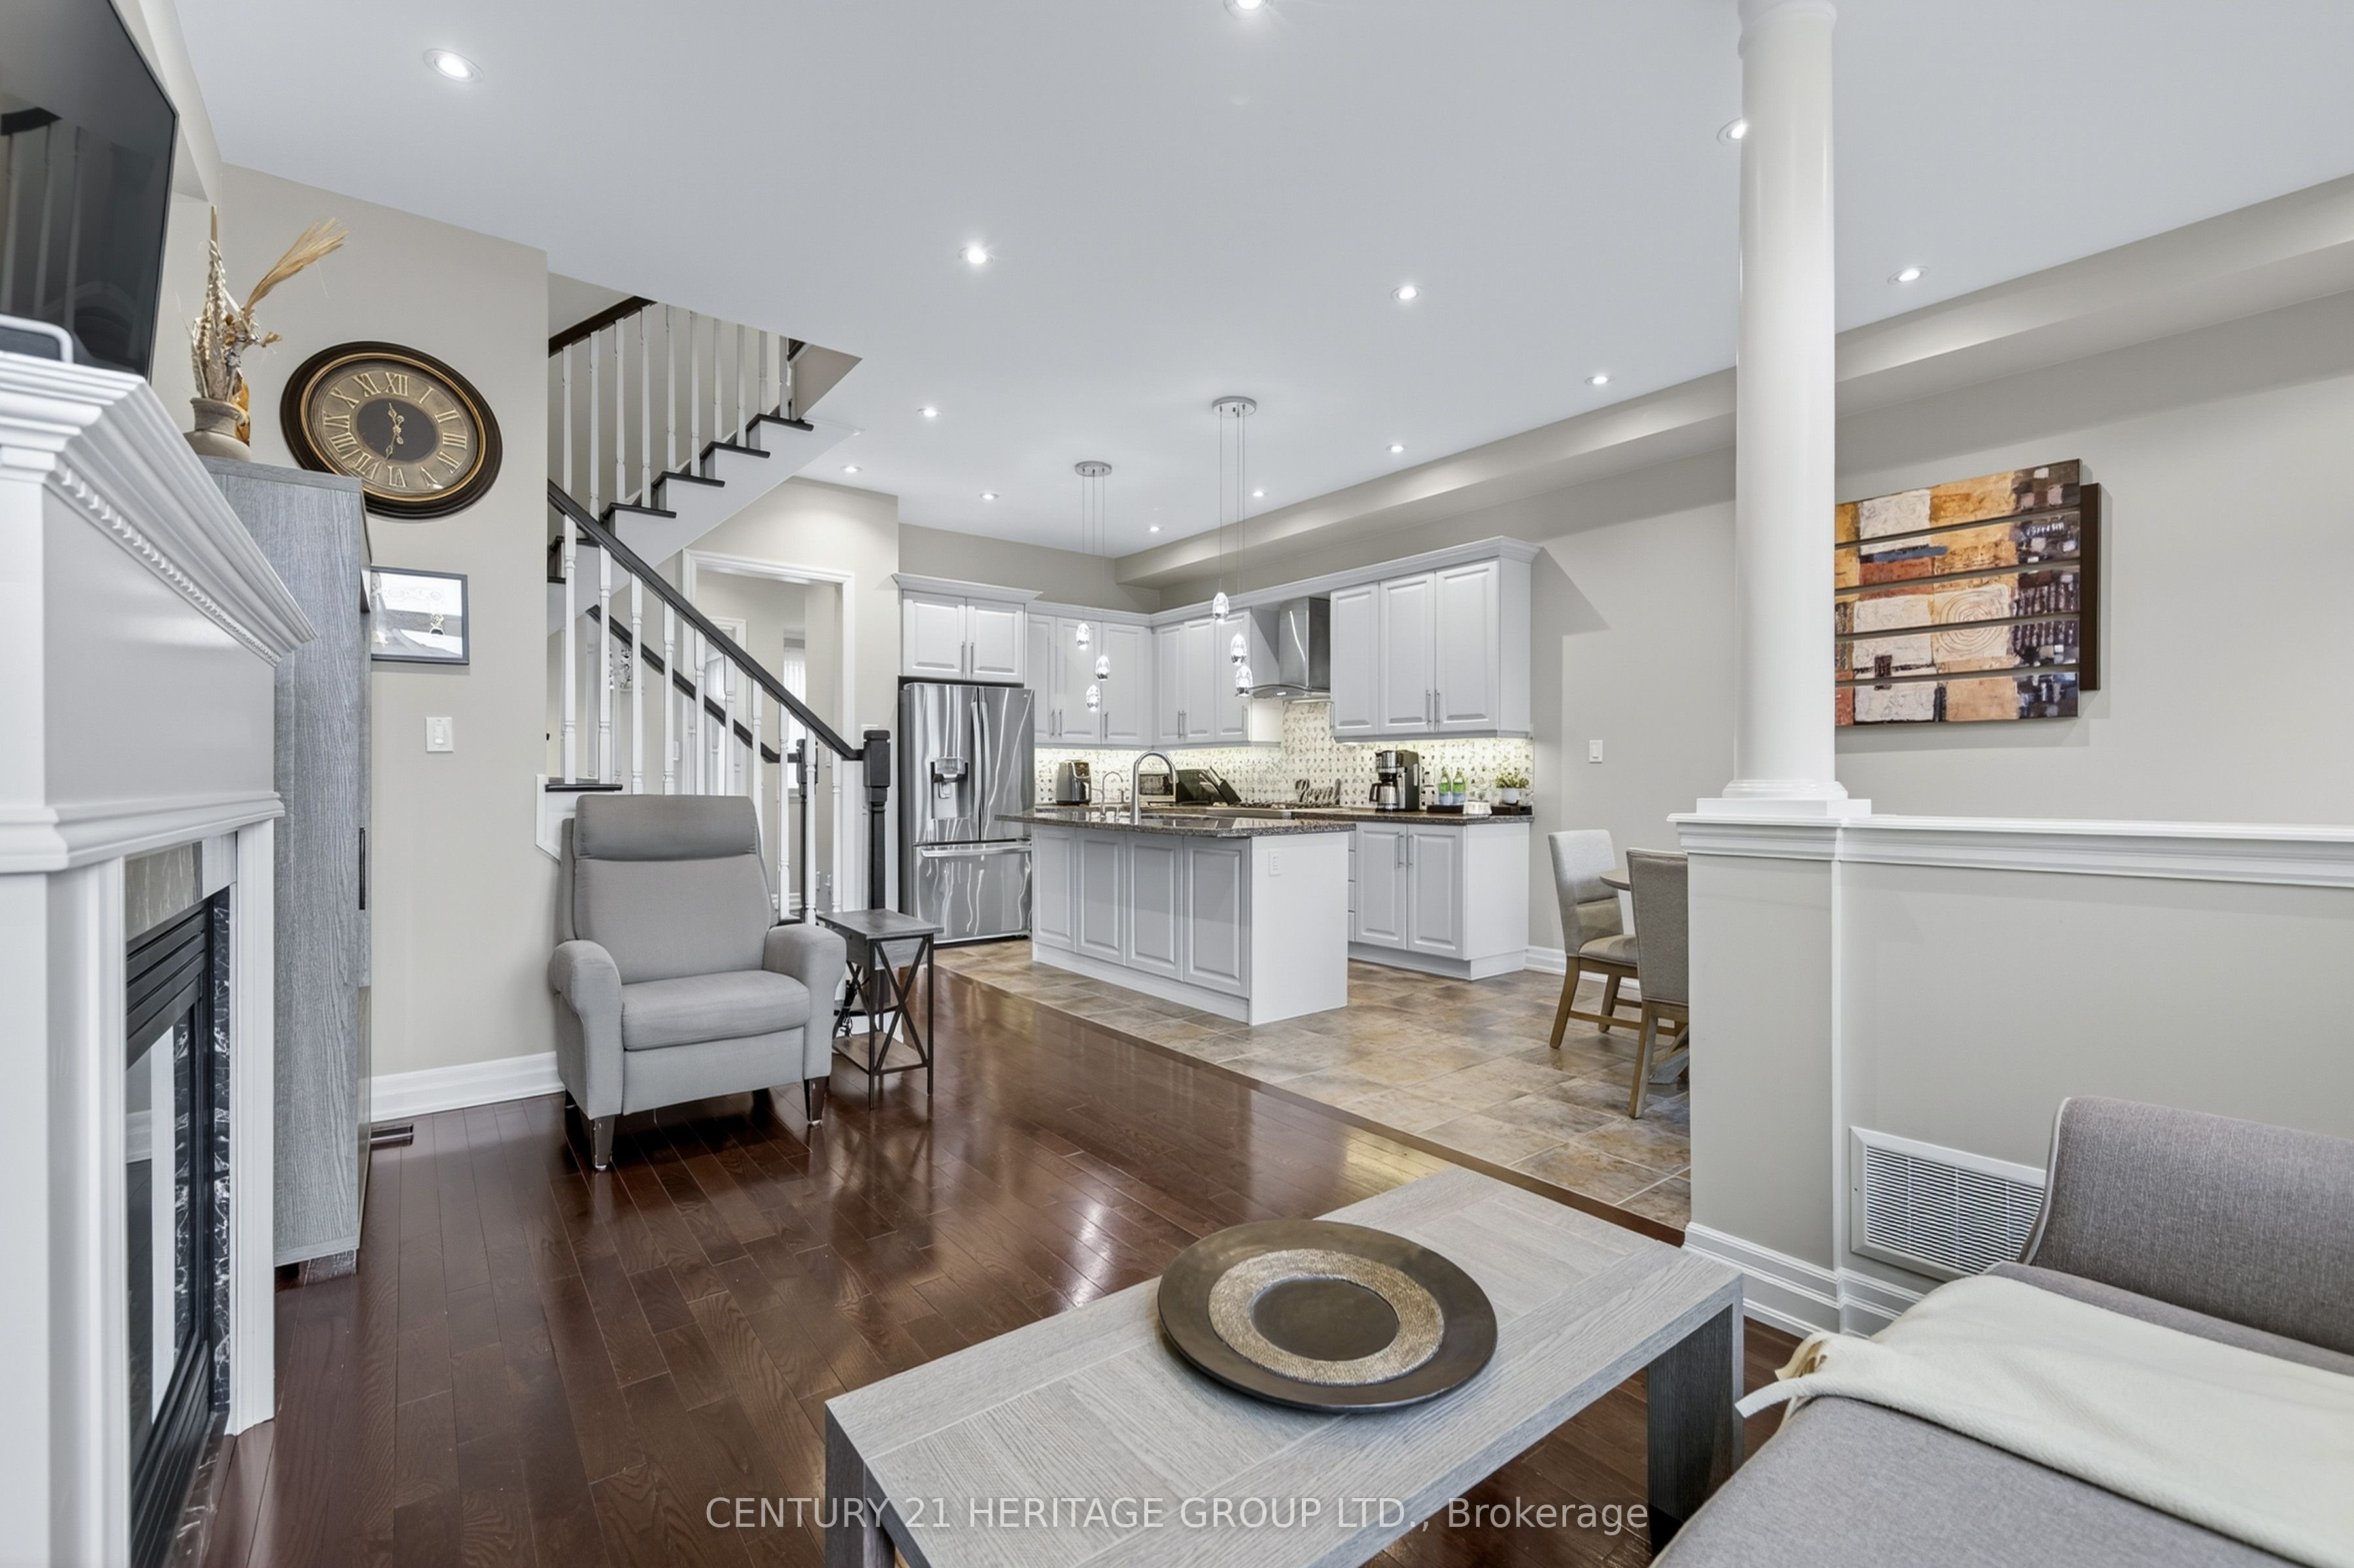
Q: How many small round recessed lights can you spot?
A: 13